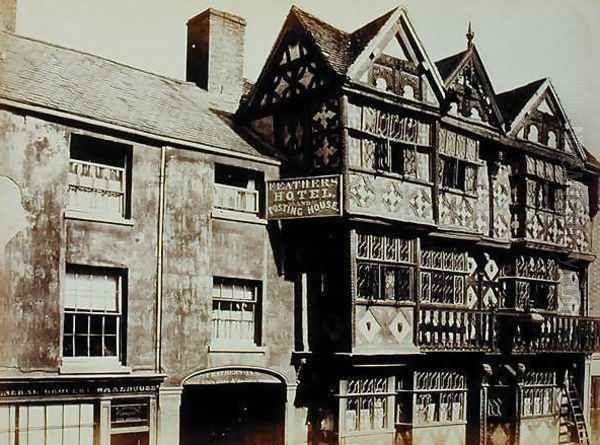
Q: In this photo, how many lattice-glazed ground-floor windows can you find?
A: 3